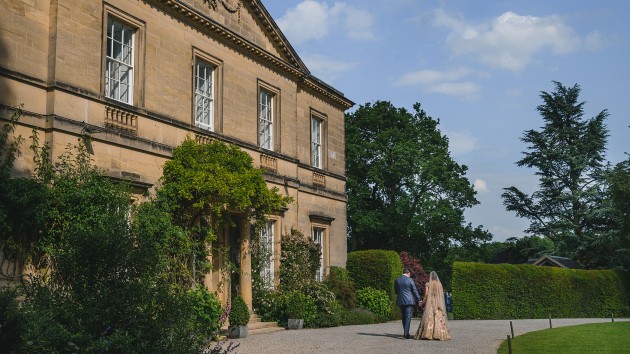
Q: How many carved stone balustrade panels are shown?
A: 4